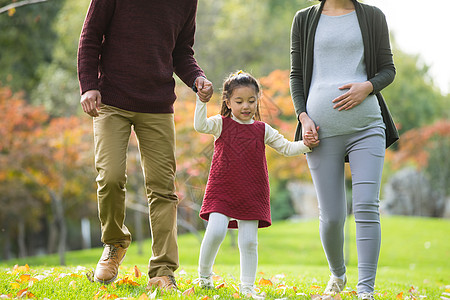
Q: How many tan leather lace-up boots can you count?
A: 2